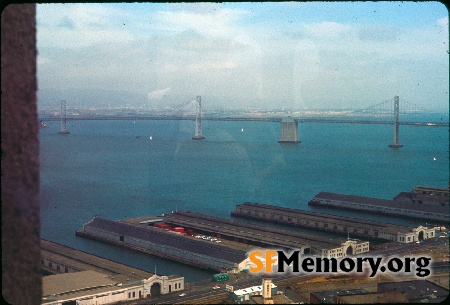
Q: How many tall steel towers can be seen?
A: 3